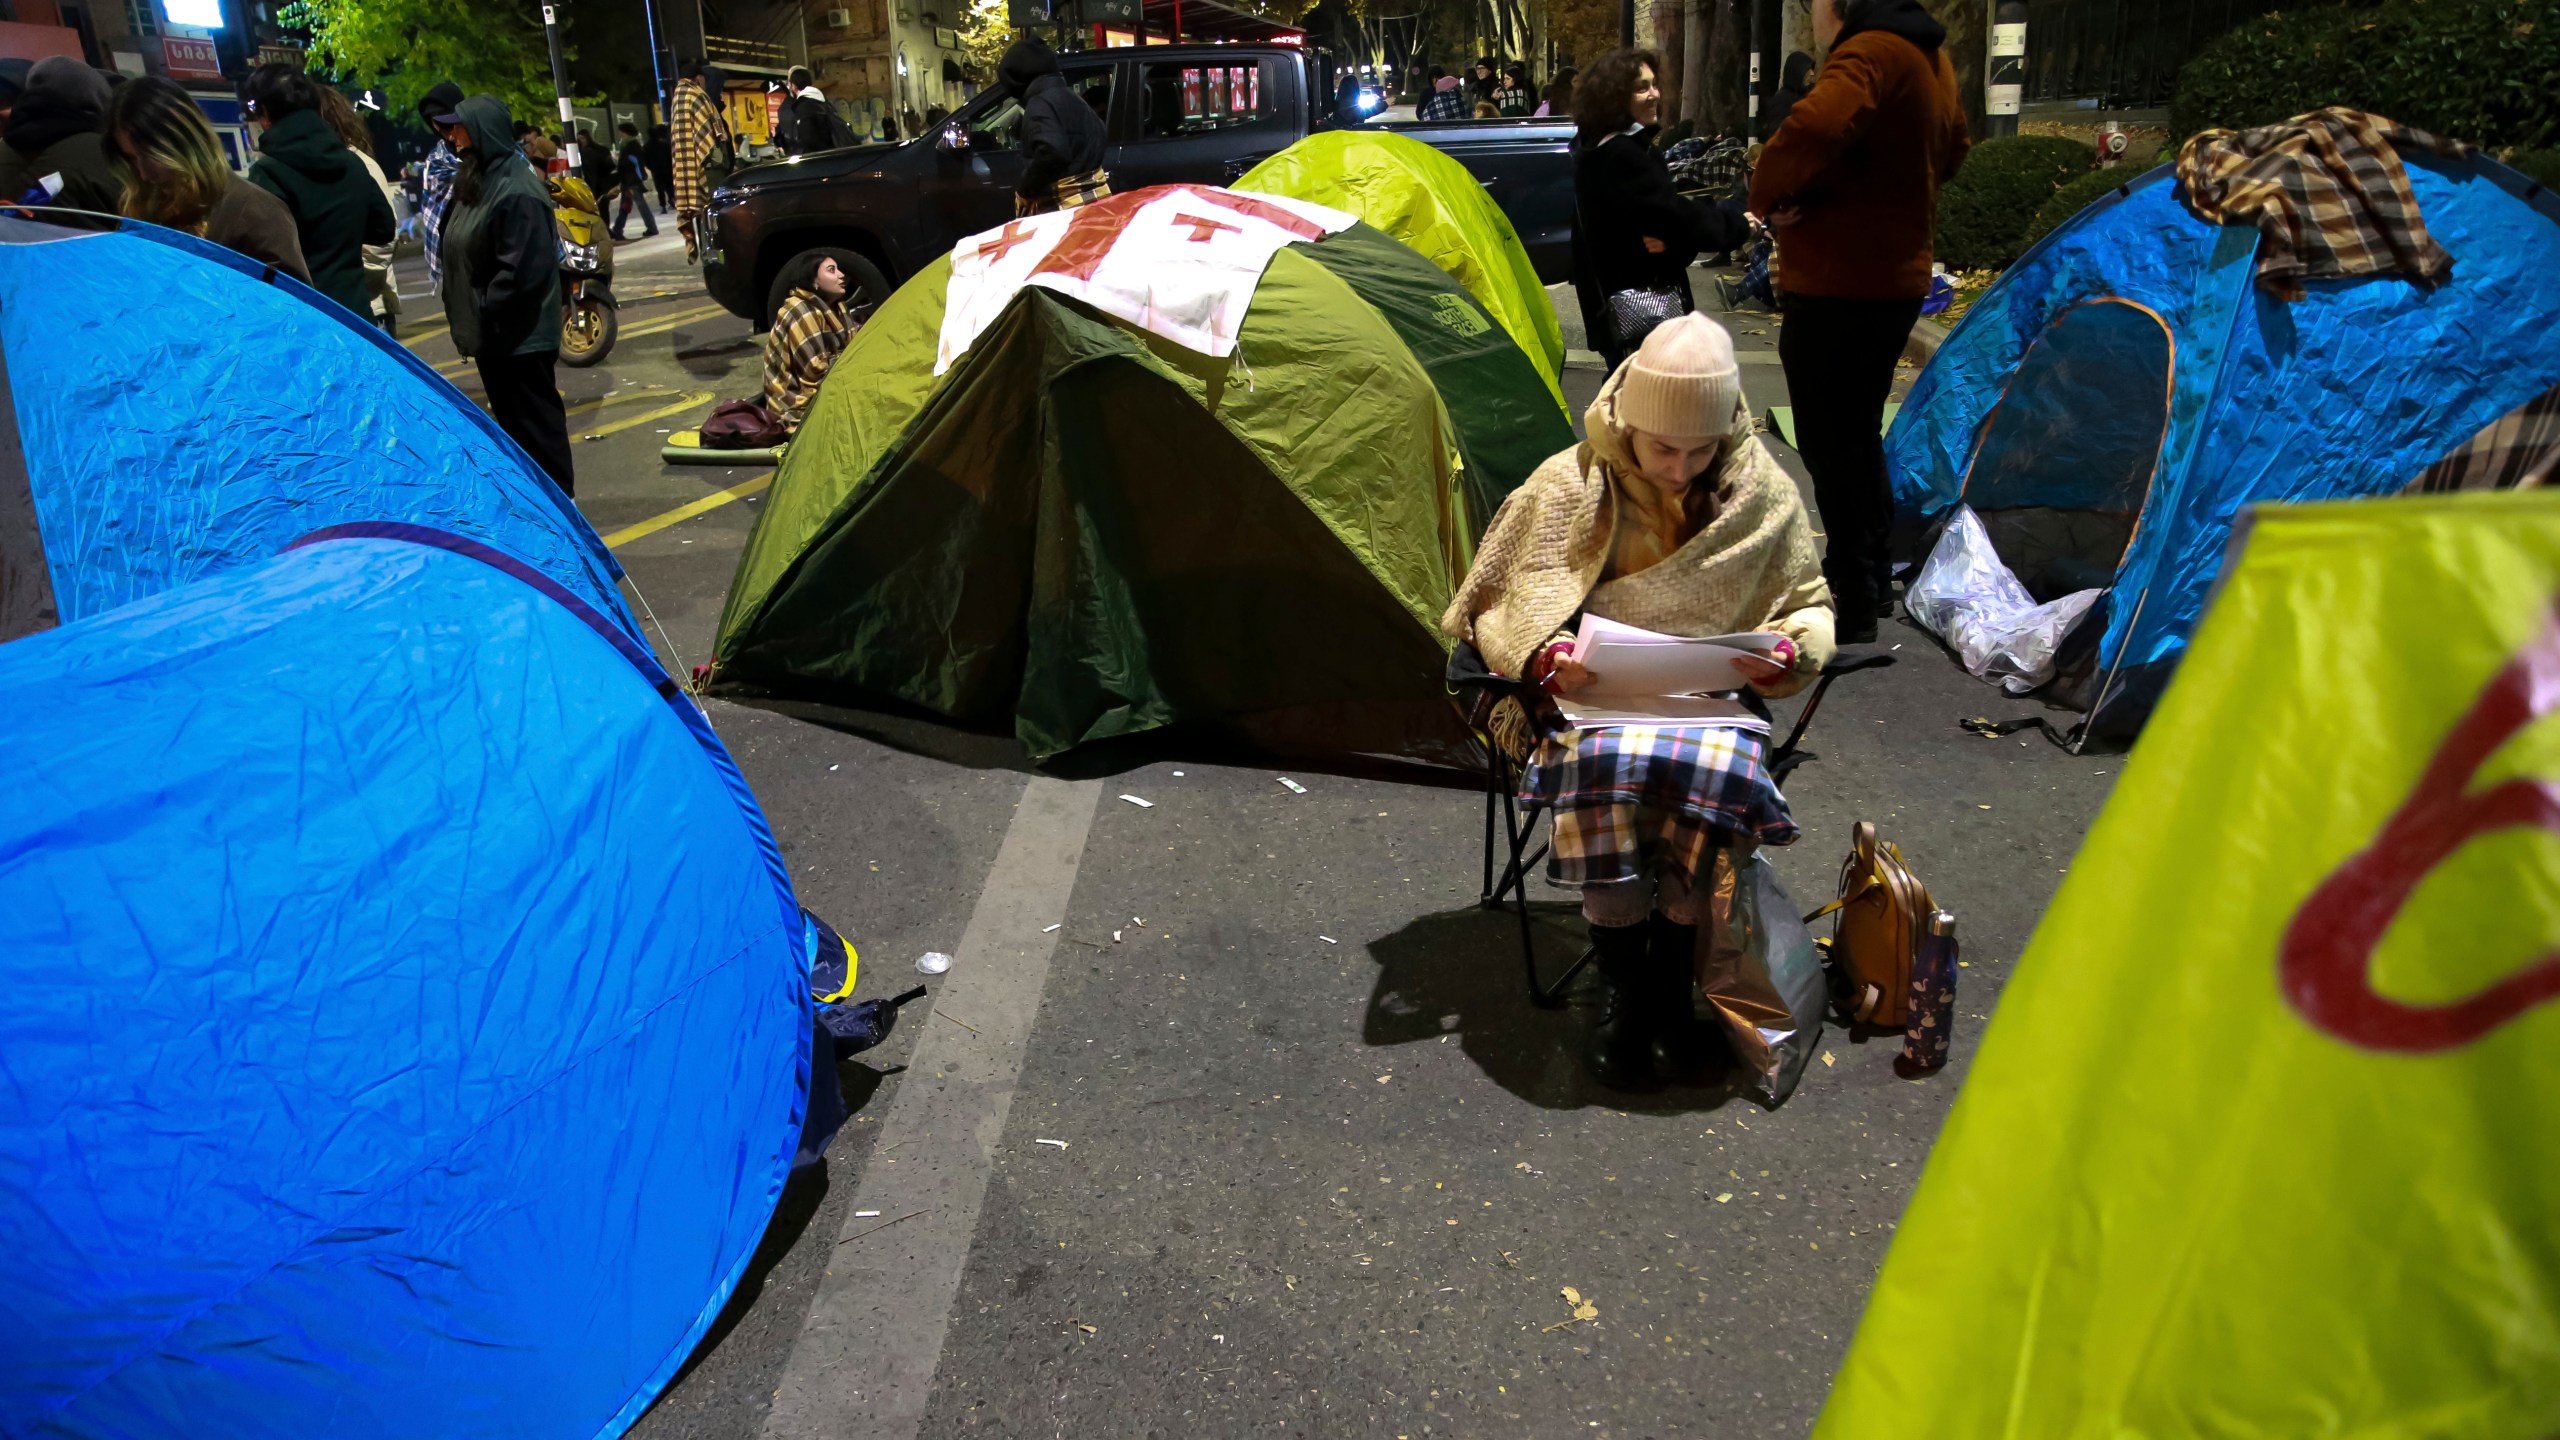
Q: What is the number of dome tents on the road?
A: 6